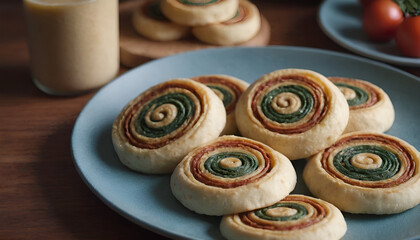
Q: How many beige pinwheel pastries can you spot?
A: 10